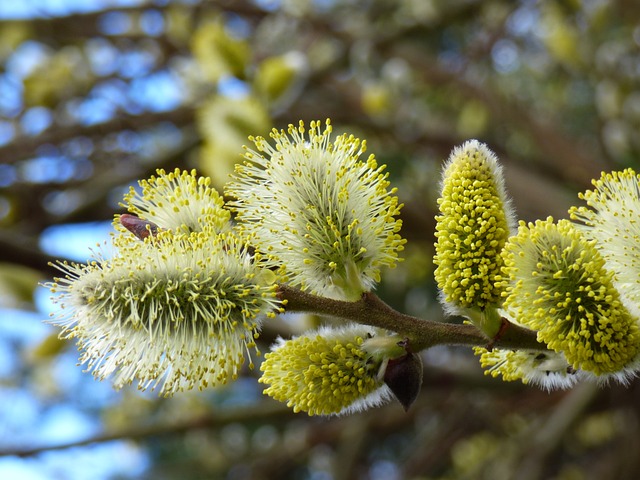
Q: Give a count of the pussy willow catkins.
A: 8